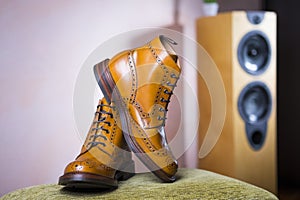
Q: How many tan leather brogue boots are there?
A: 2